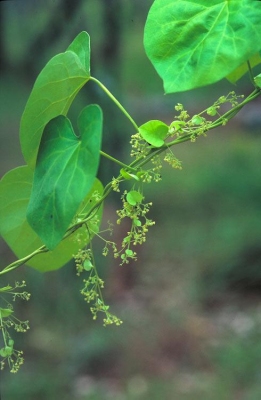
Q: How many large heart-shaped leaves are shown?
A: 4